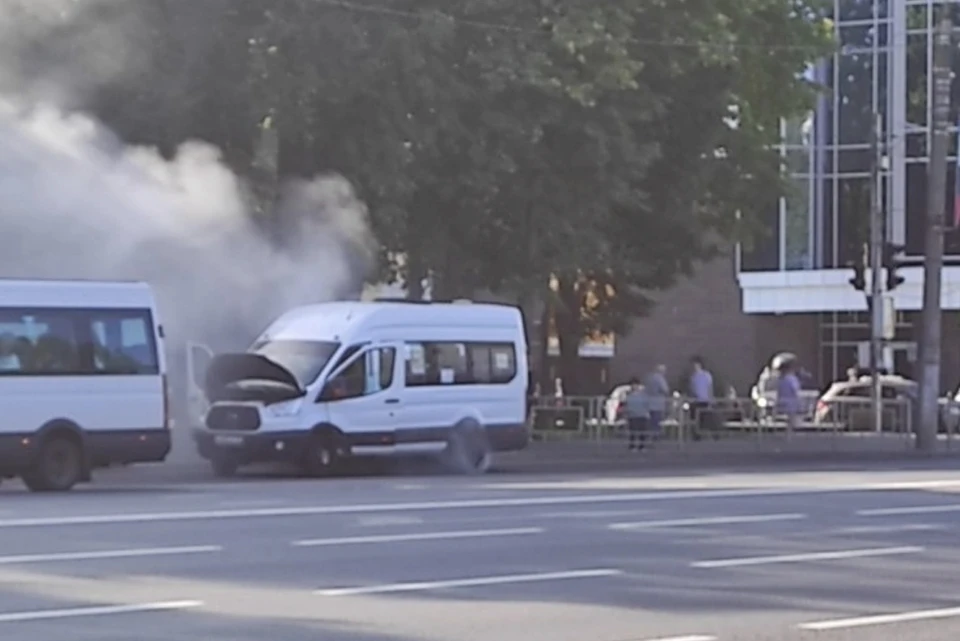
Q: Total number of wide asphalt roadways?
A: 1